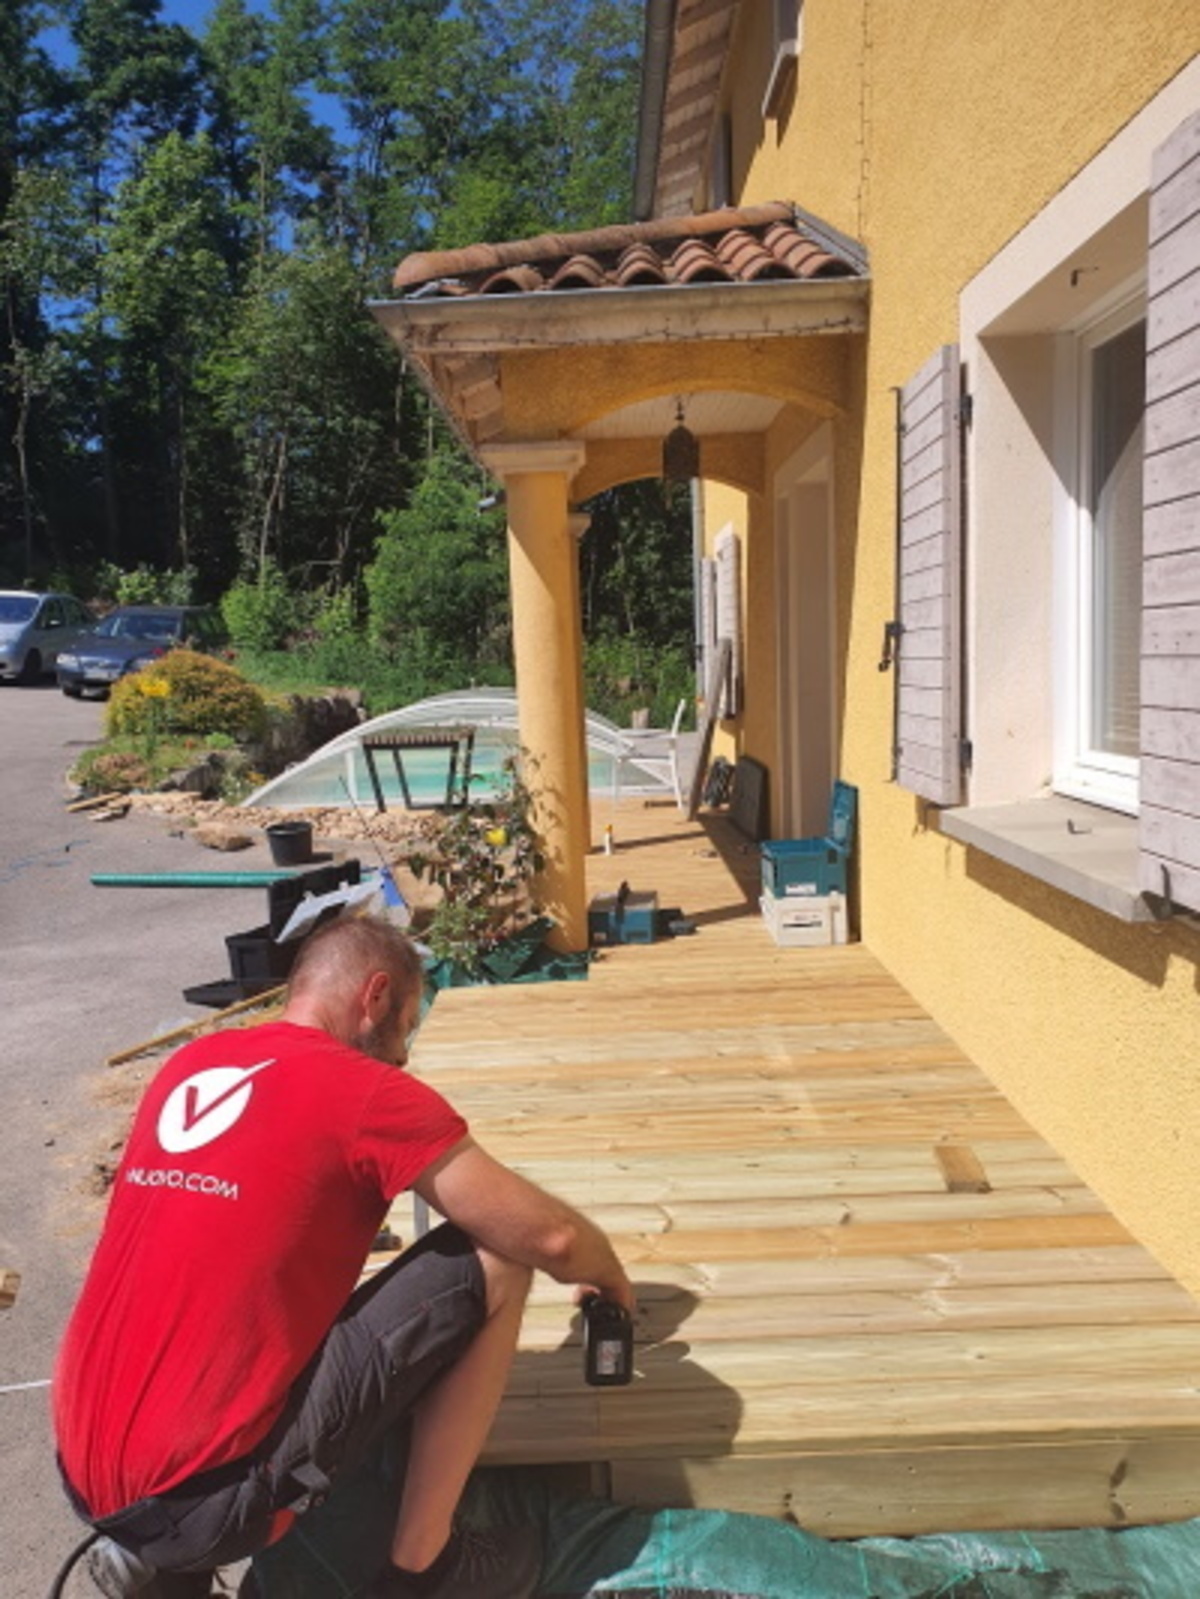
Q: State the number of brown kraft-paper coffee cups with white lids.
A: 0